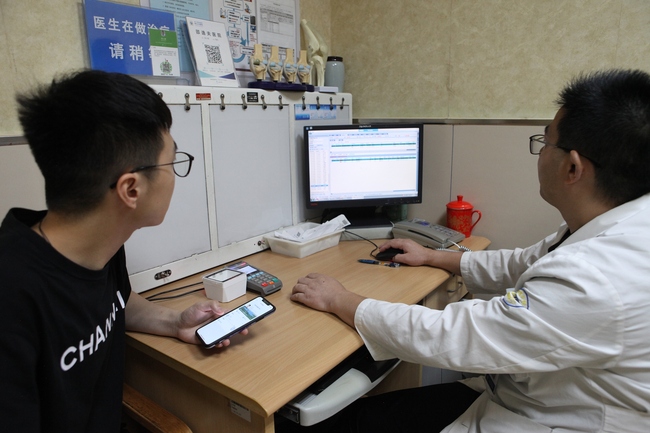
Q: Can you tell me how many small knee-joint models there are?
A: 4